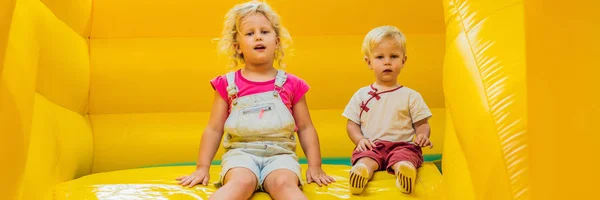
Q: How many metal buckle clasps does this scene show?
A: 2